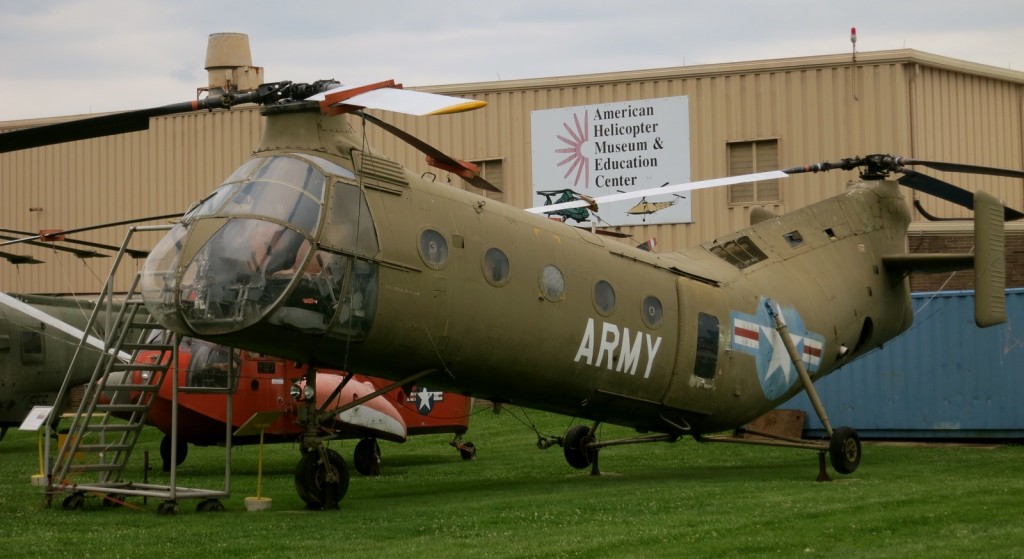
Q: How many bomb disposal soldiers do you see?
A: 0